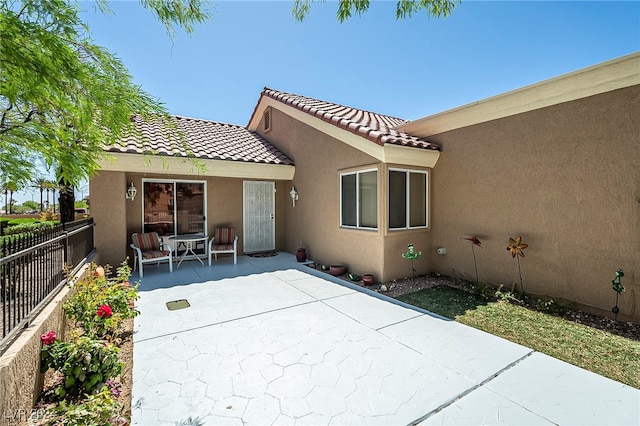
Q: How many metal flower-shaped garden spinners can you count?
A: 2